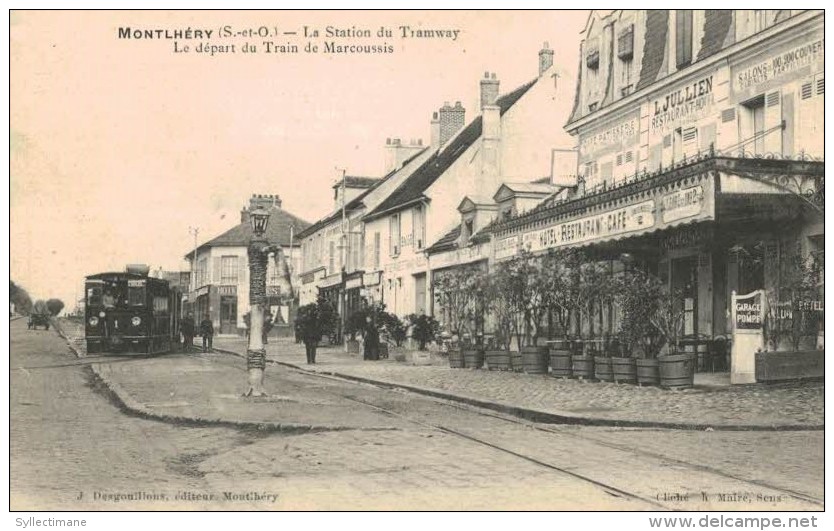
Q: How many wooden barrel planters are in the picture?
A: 11